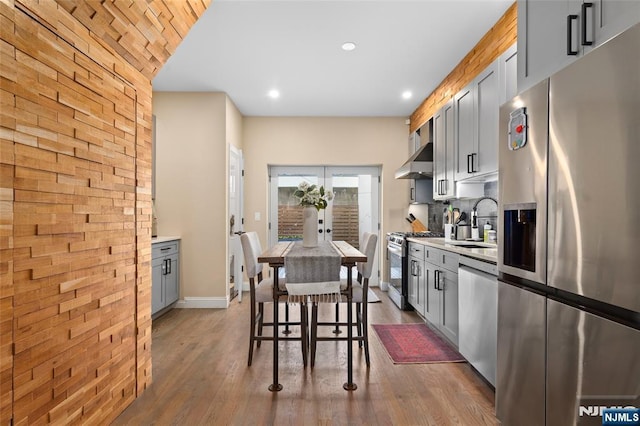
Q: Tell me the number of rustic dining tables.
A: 1